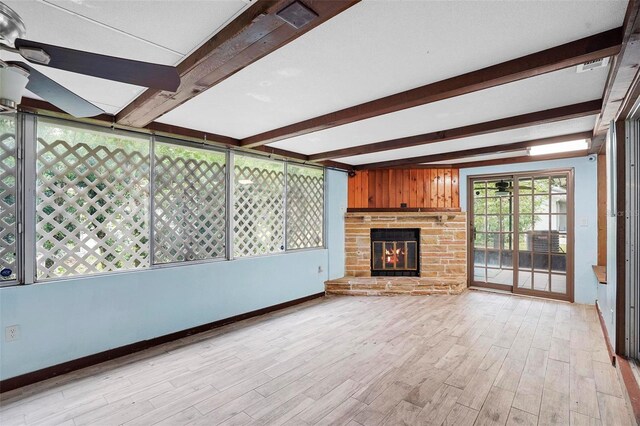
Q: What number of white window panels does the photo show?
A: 5